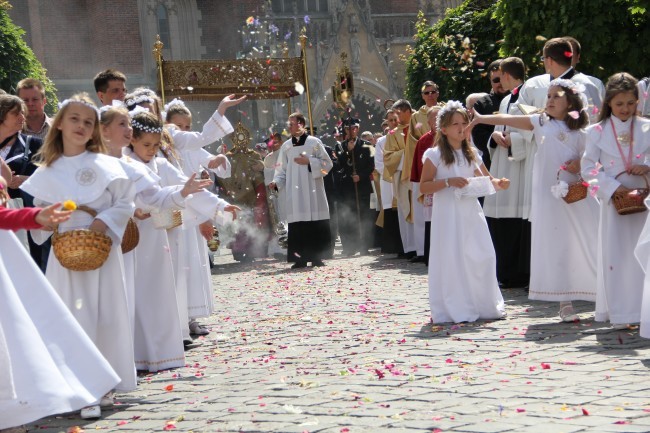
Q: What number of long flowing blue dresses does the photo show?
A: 0